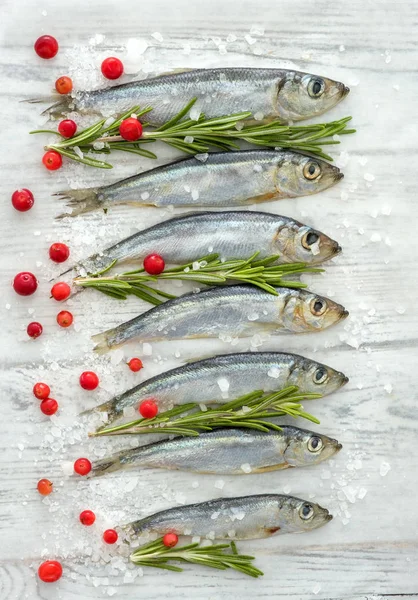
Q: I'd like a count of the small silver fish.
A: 7